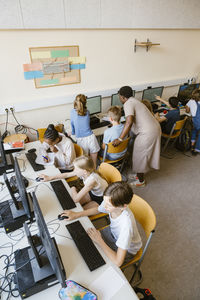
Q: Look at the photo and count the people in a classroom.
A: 9